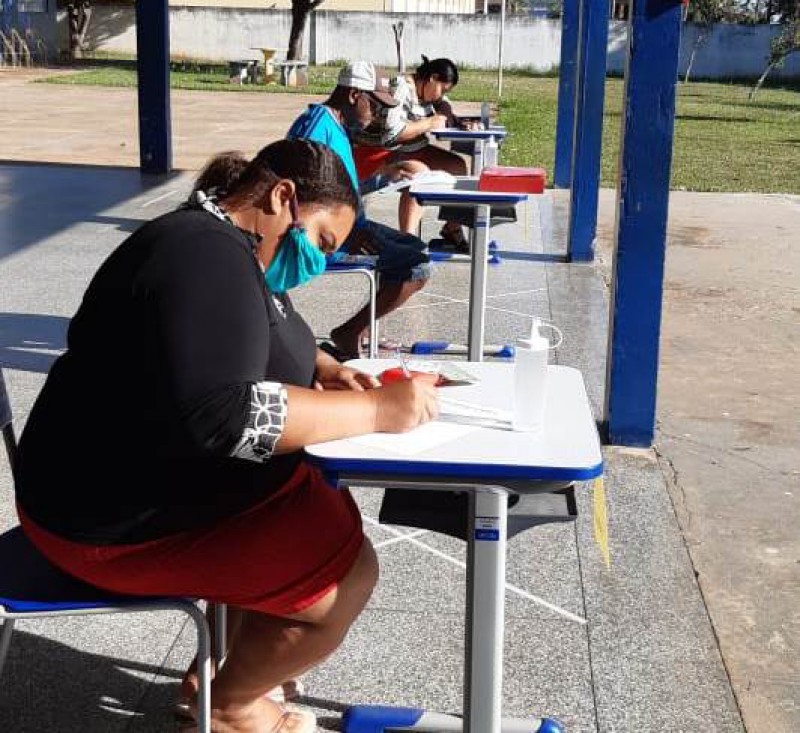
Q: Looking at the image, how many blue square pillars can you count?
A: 4